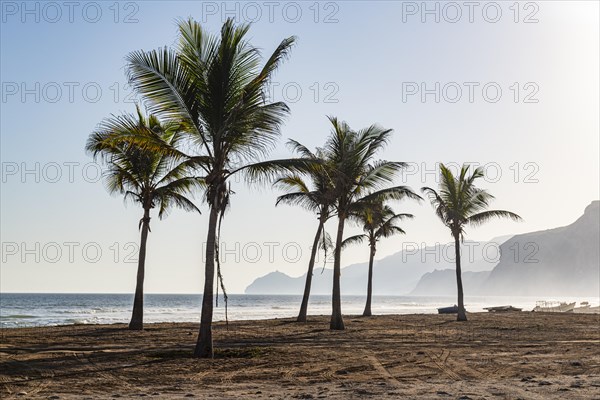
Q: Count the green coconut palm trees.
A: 6